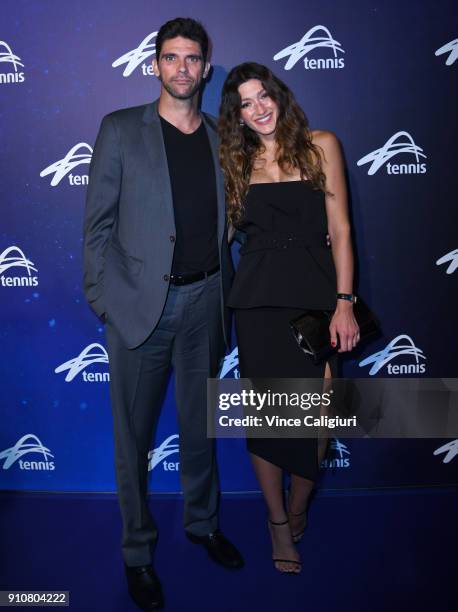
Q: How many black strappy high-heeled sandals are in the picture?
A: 2